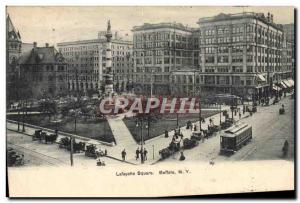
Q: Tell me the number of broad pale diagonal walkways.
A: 1